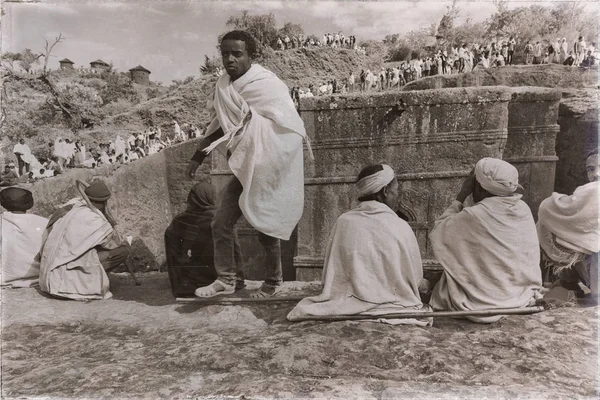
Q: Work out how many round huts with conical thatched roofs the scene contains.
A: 3